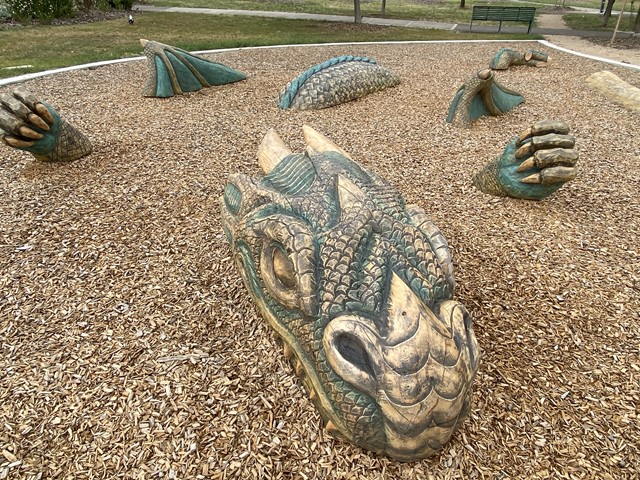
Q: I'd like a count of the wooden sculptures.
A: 7